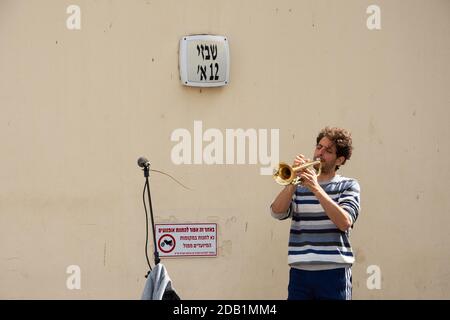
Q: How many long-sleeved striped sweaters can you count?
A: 1